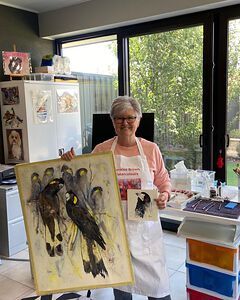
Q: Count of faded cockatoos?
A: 5